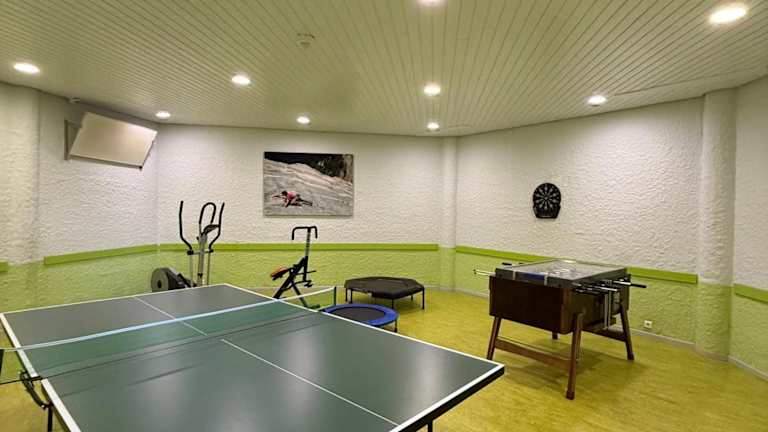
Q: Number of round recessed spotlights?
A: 9